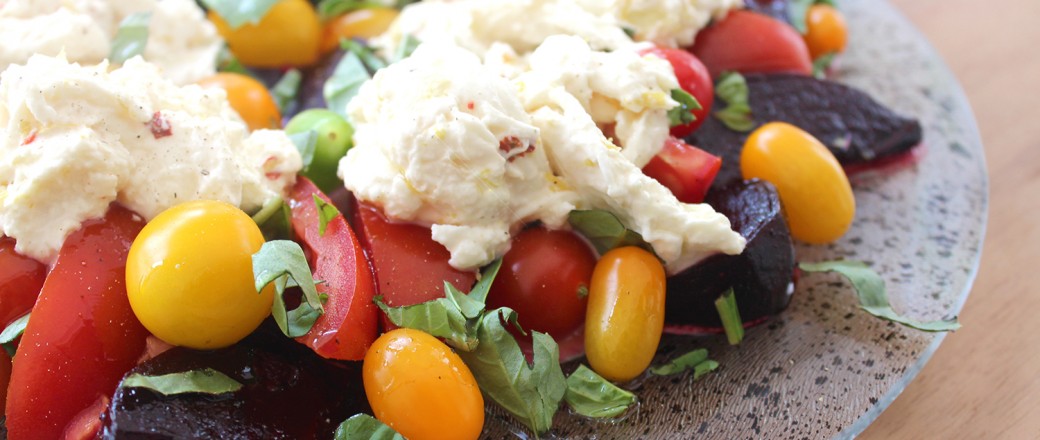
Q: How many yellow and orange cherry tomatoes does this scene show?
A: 8